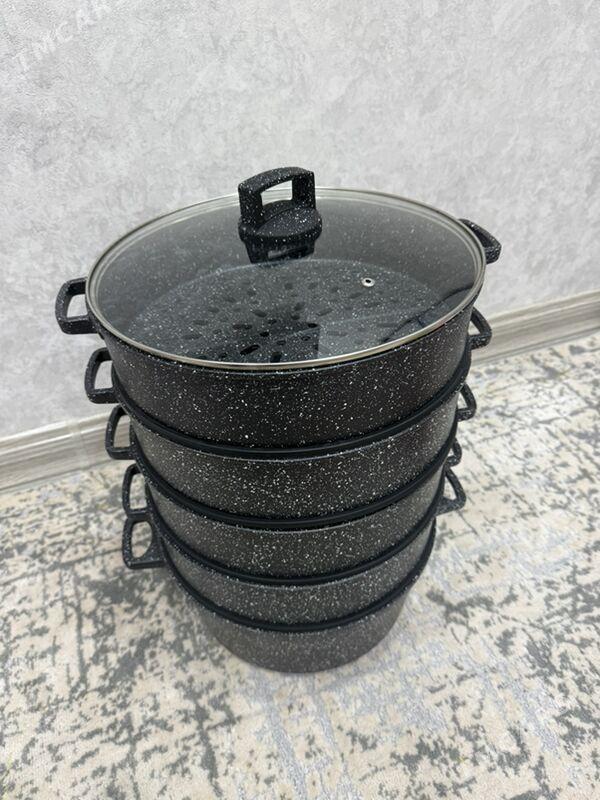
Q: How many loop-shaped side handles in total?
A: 10